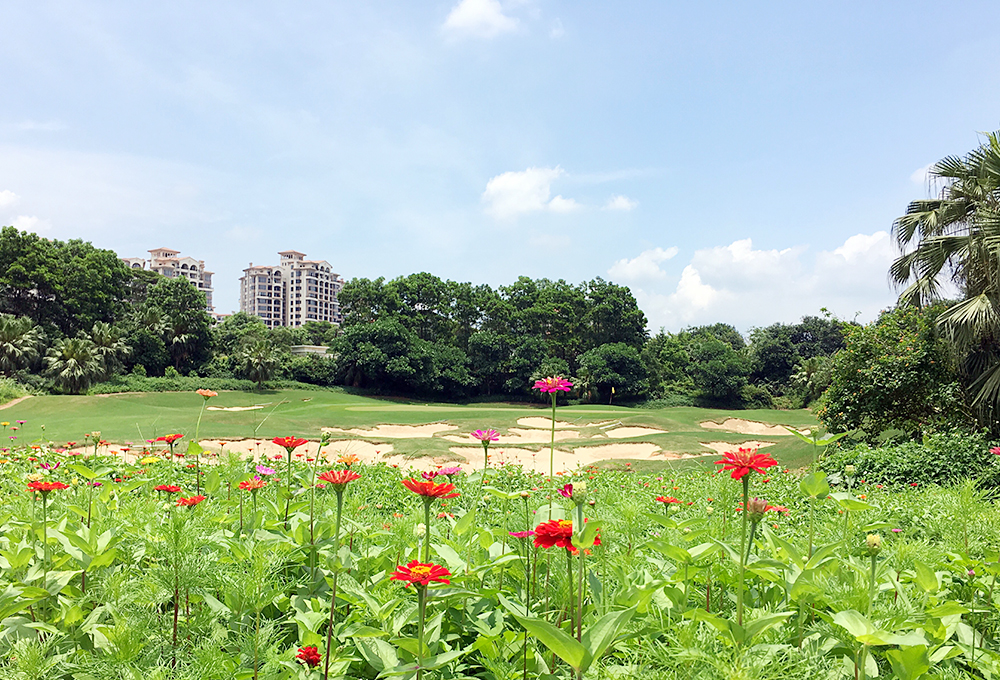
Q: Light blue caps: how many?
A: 0